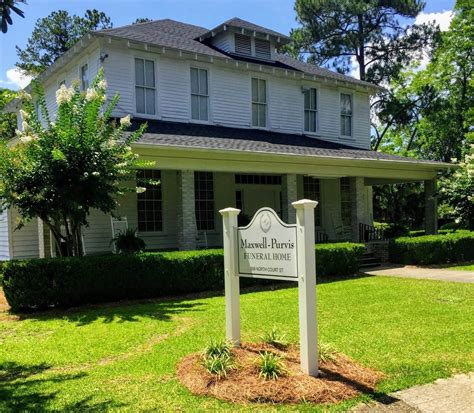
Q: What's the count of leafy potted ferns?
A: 1